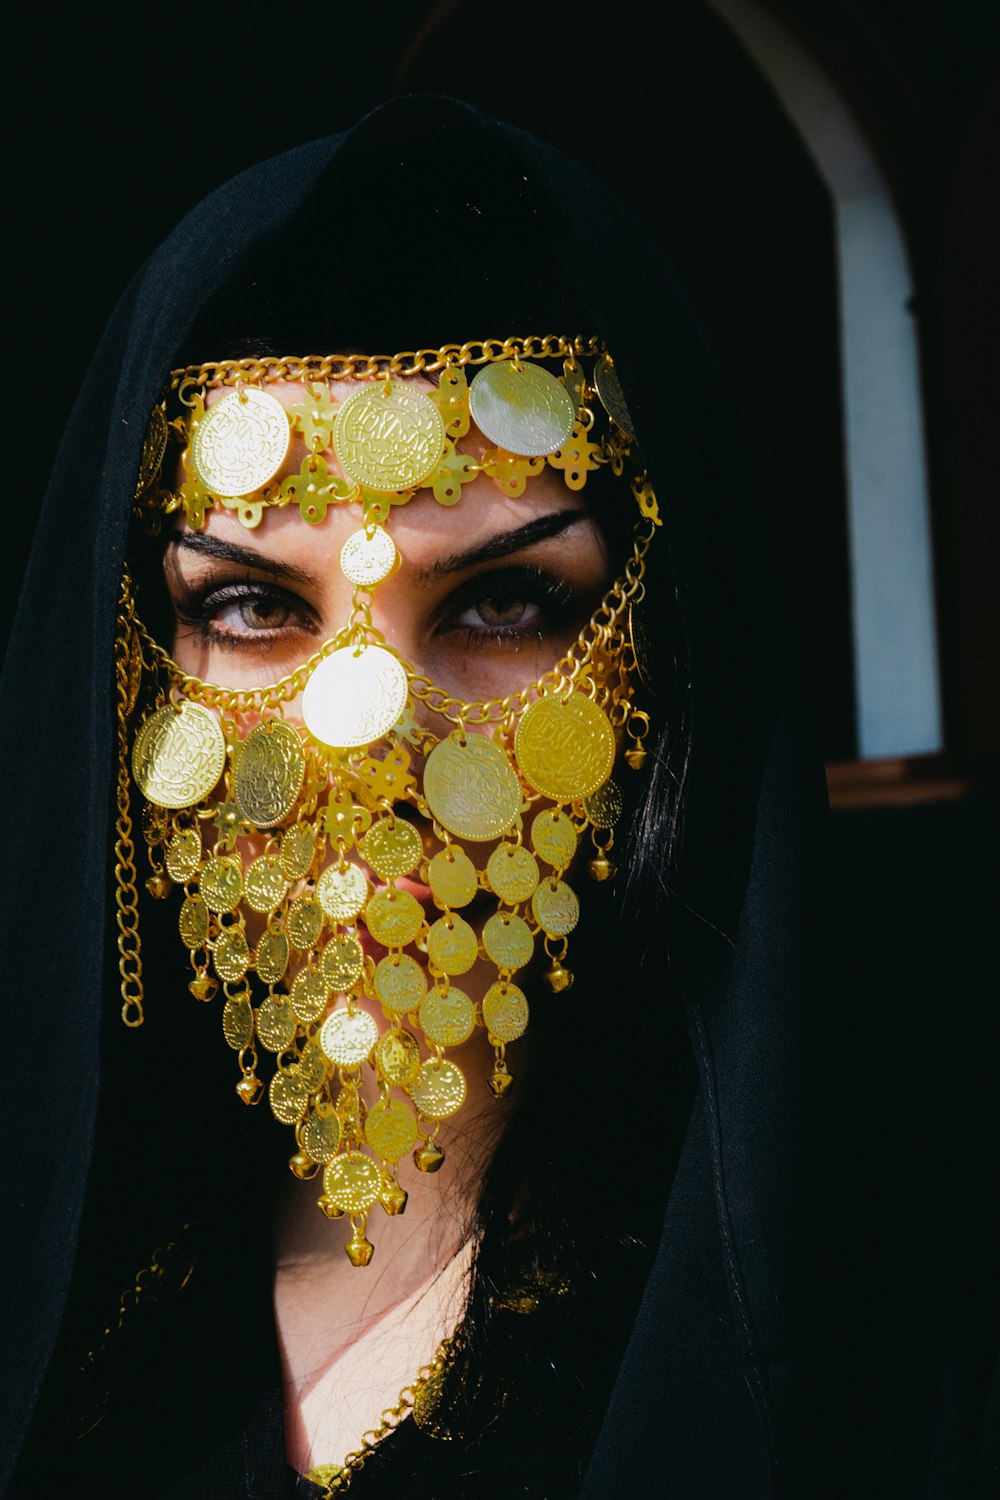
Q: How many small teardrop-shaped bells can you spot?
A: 12